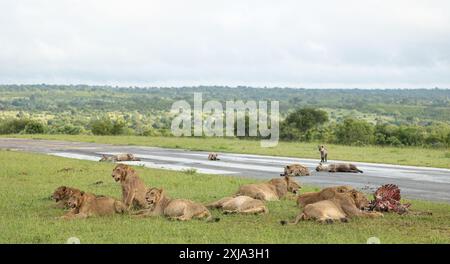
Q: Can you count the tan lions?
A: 8